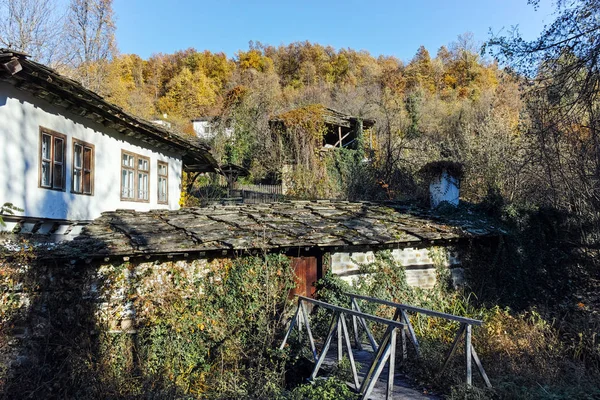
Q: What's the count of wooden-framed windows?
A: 4